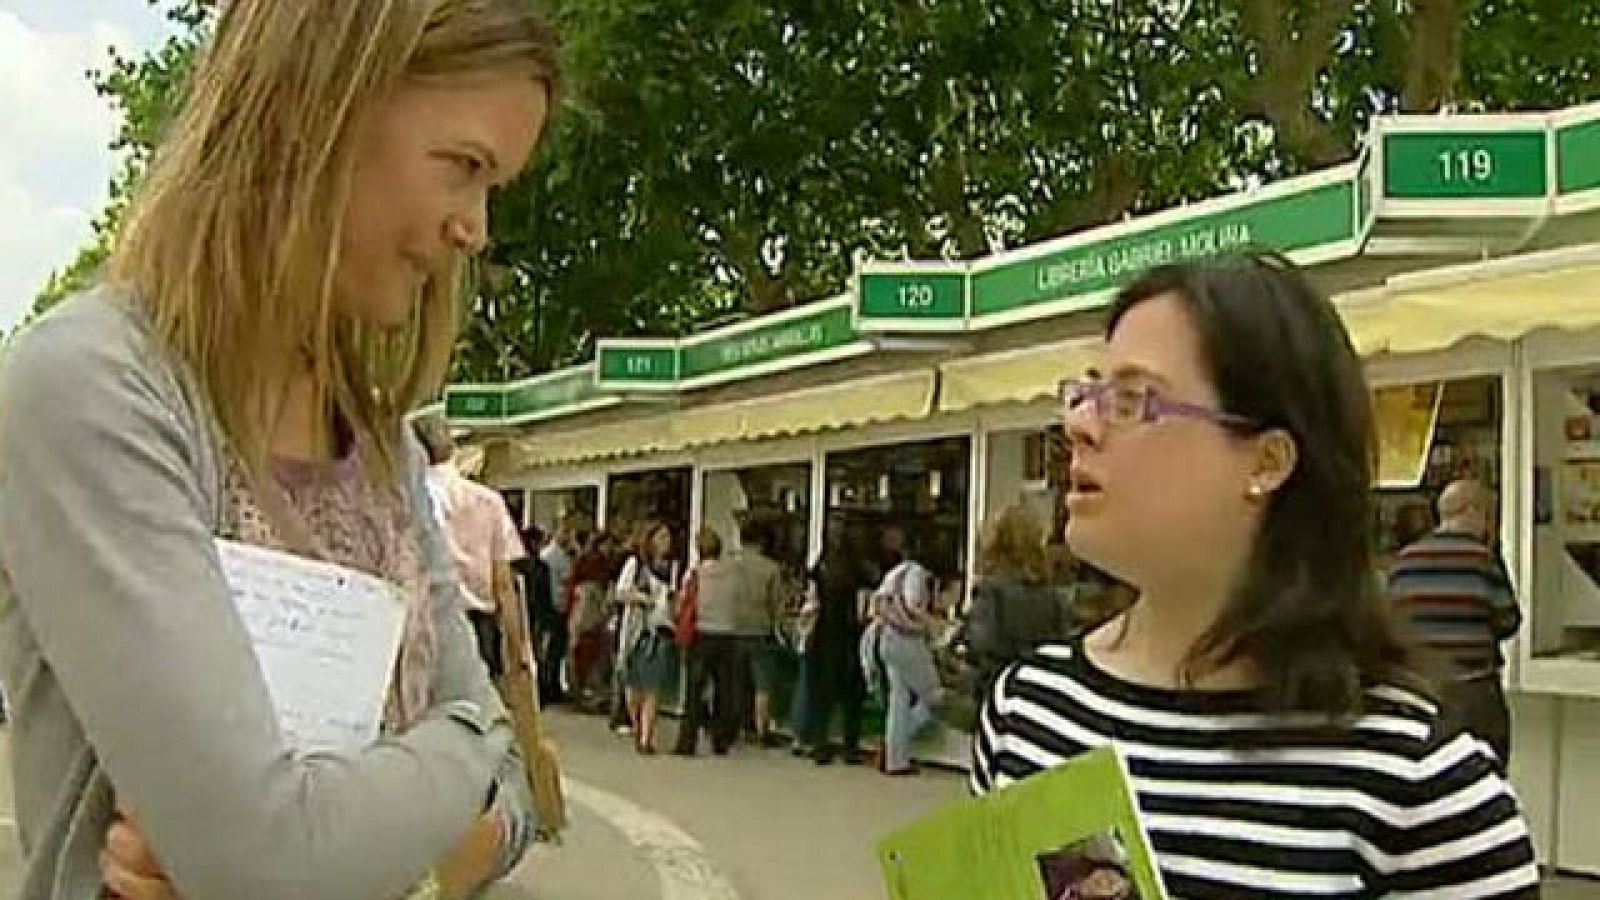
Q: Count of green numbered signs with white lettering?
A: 4